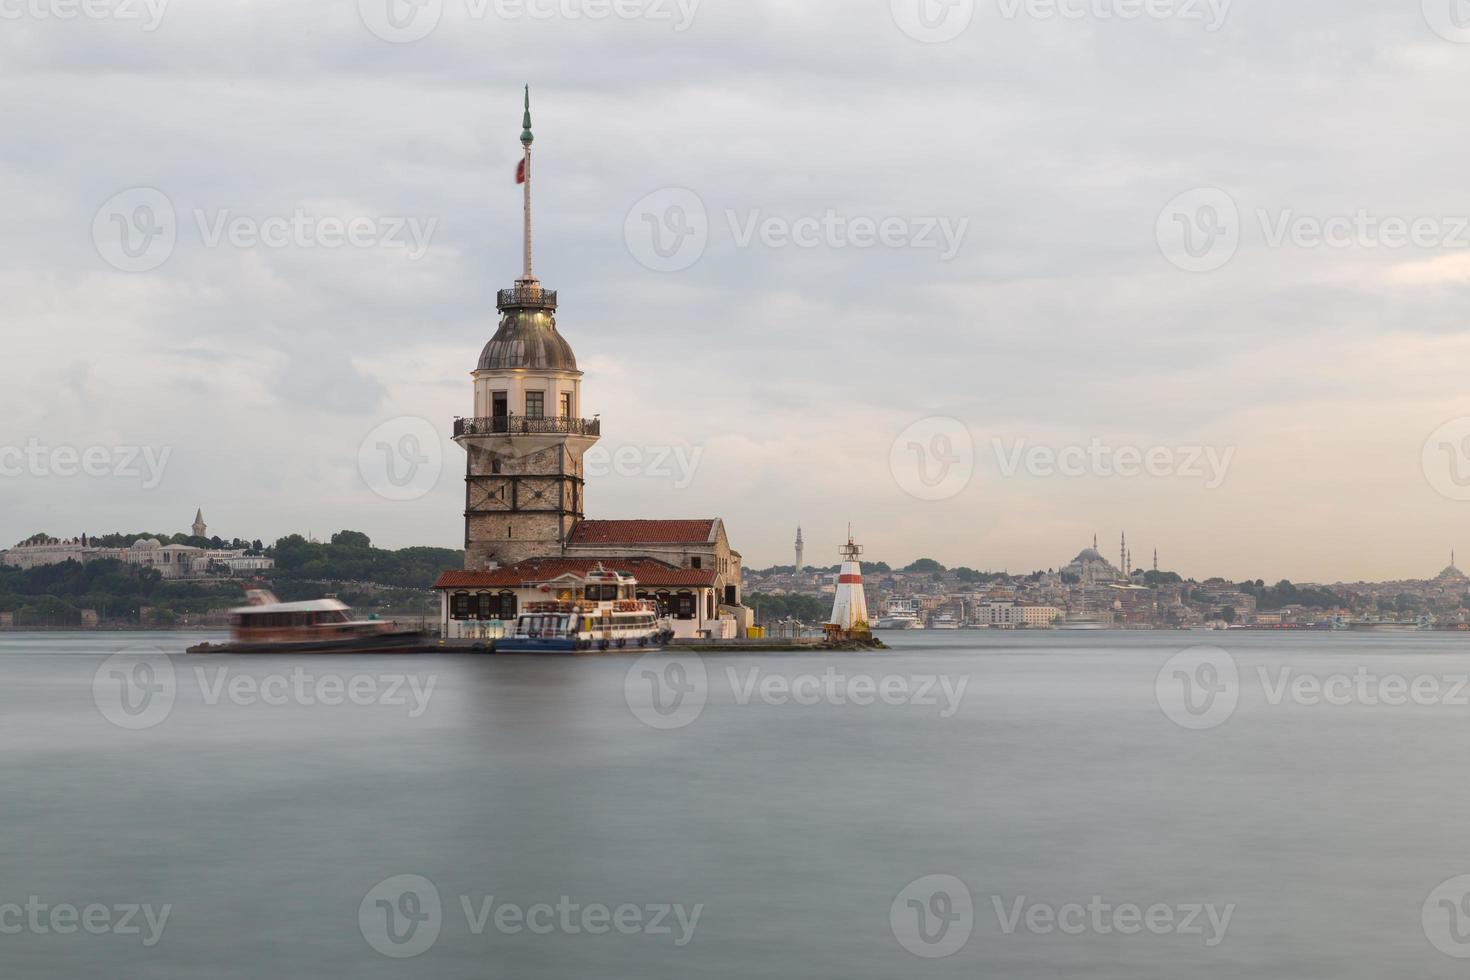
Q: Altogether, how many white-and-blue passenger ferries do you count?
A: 1